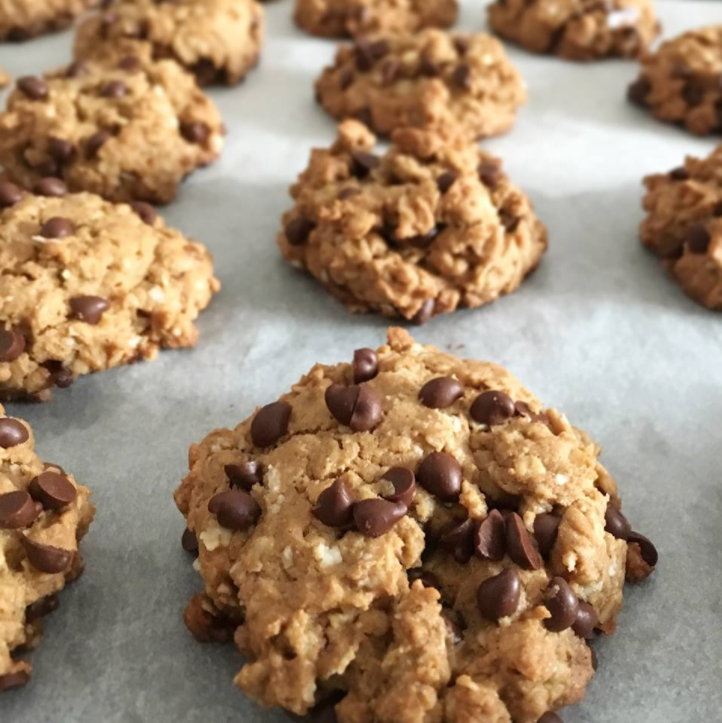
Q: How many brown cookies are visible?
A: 12